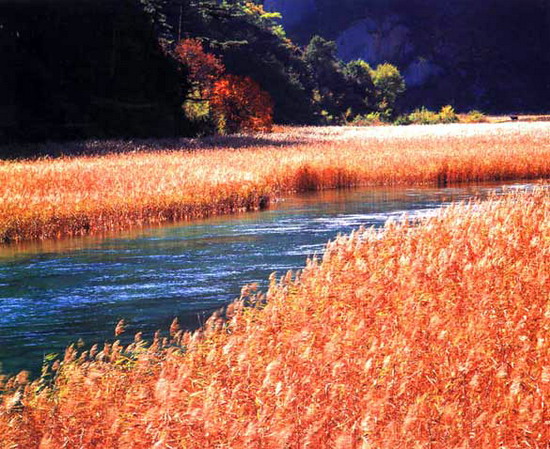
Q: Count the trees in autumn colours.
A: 2